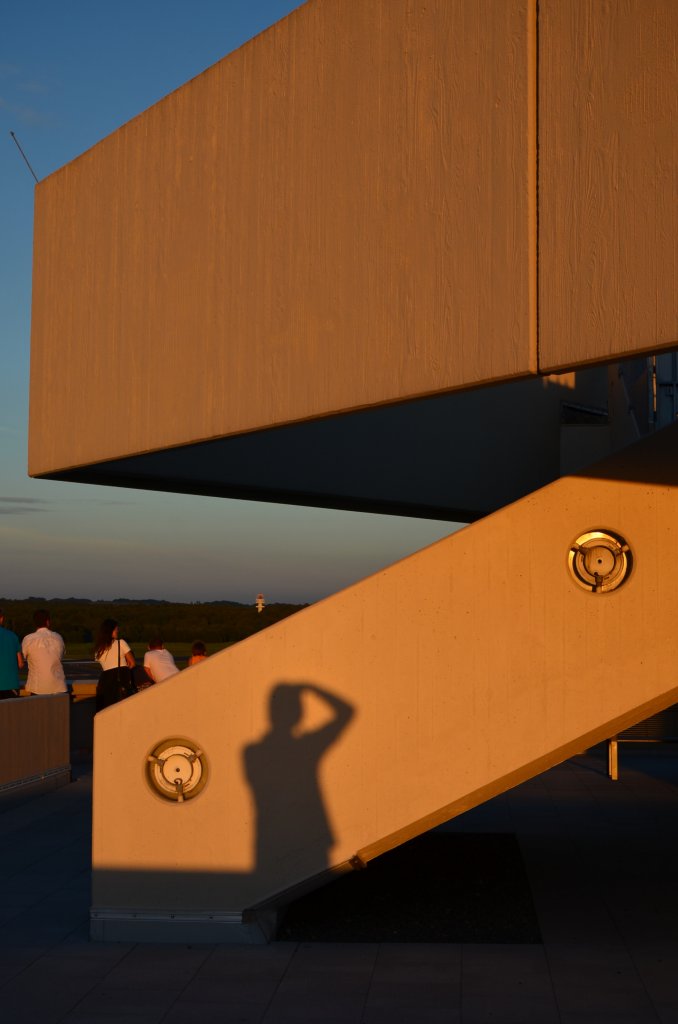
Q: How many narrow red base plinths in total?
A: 0